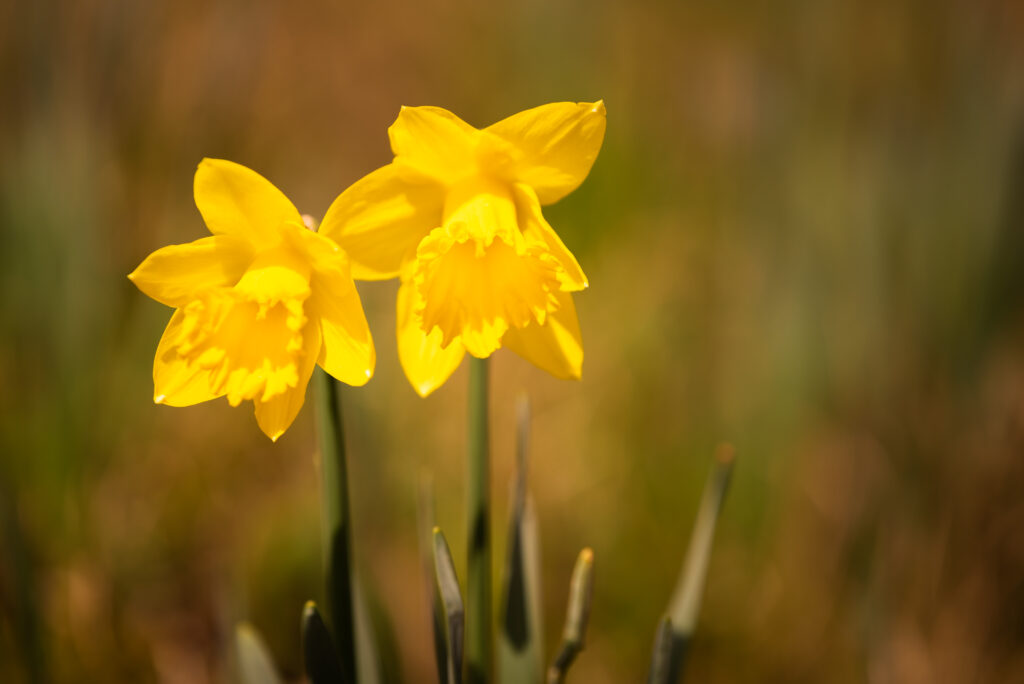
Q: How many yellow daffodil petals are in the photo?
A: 12